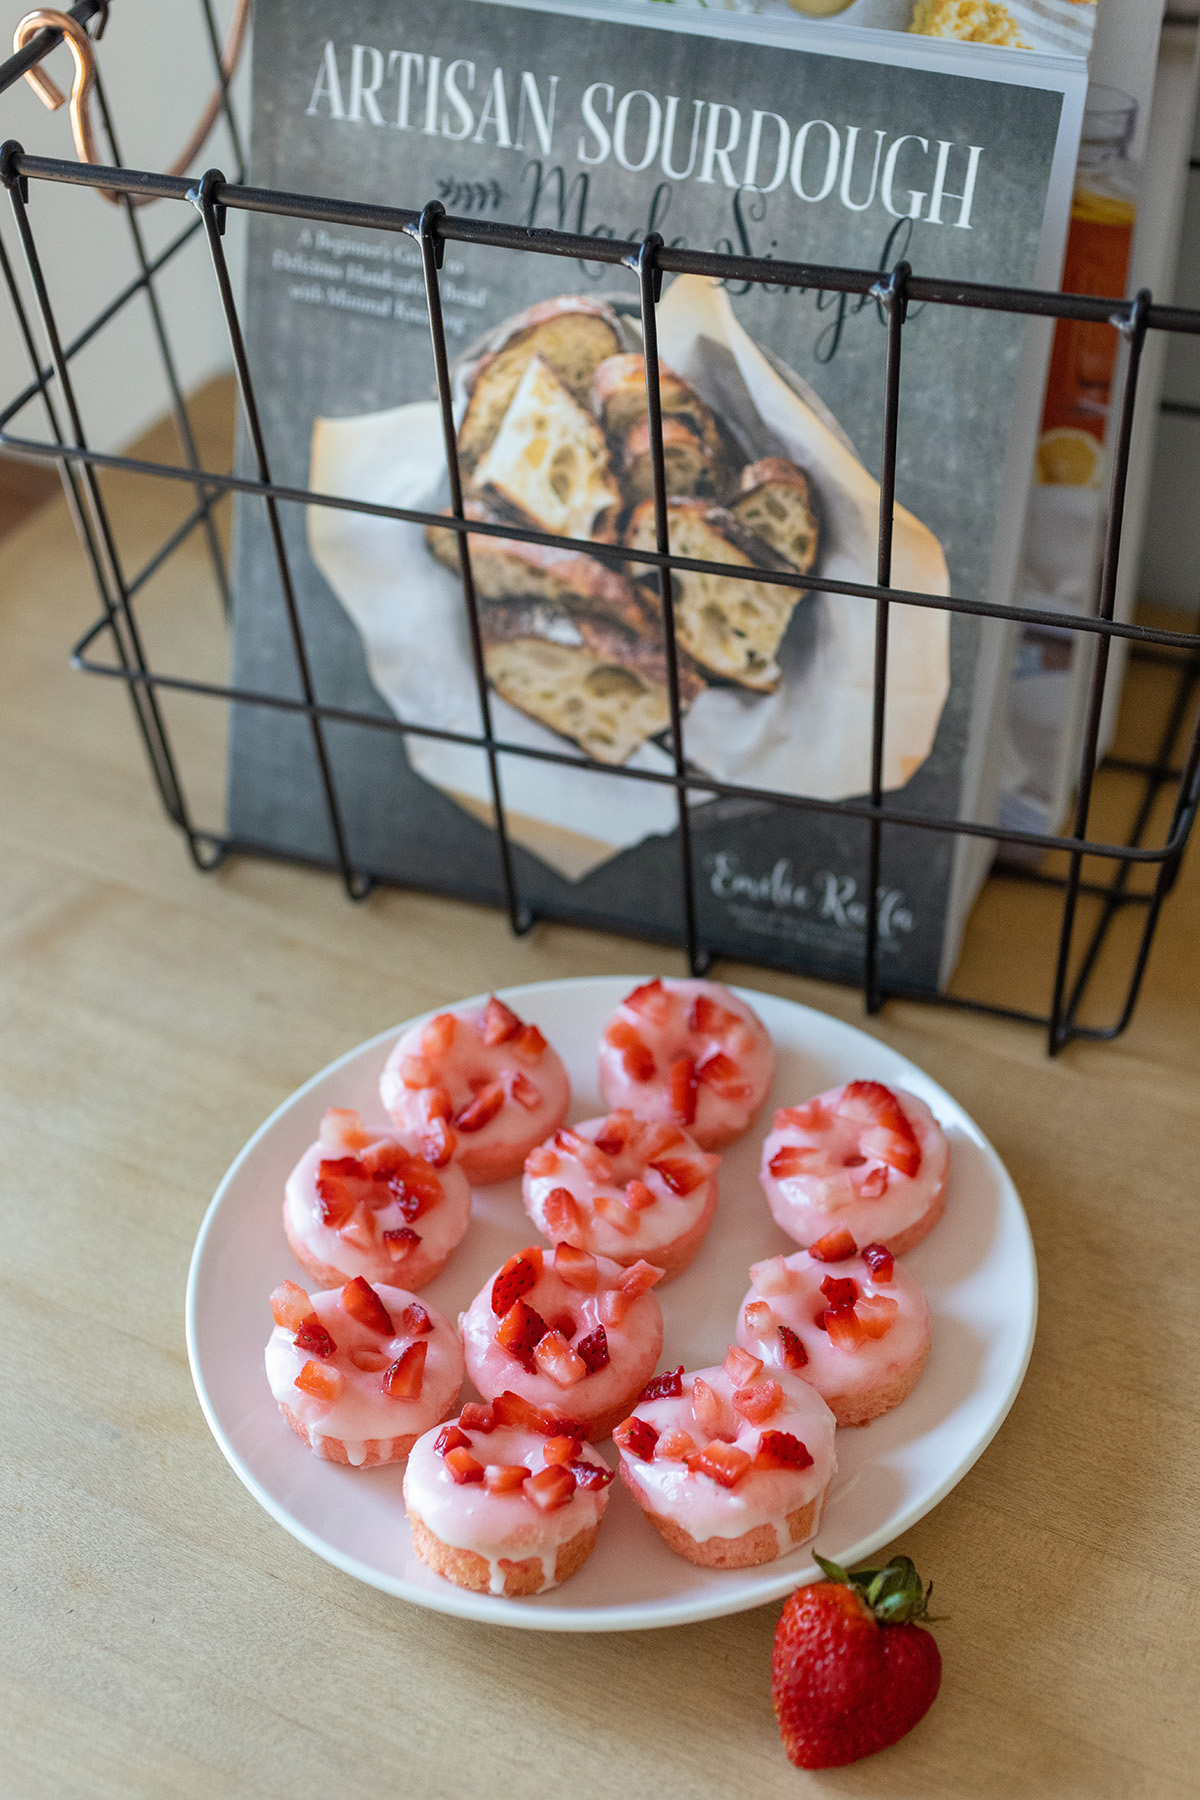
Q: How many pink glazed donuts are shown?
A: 10